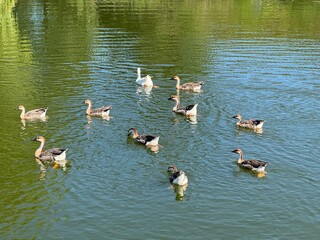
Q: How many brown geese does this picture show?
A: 9